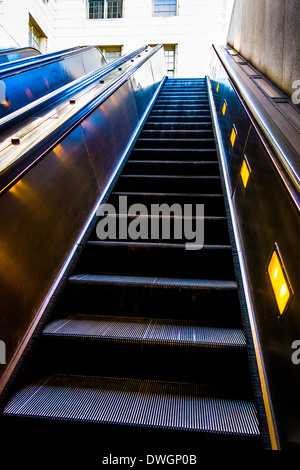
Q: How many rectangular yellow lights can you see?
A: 5